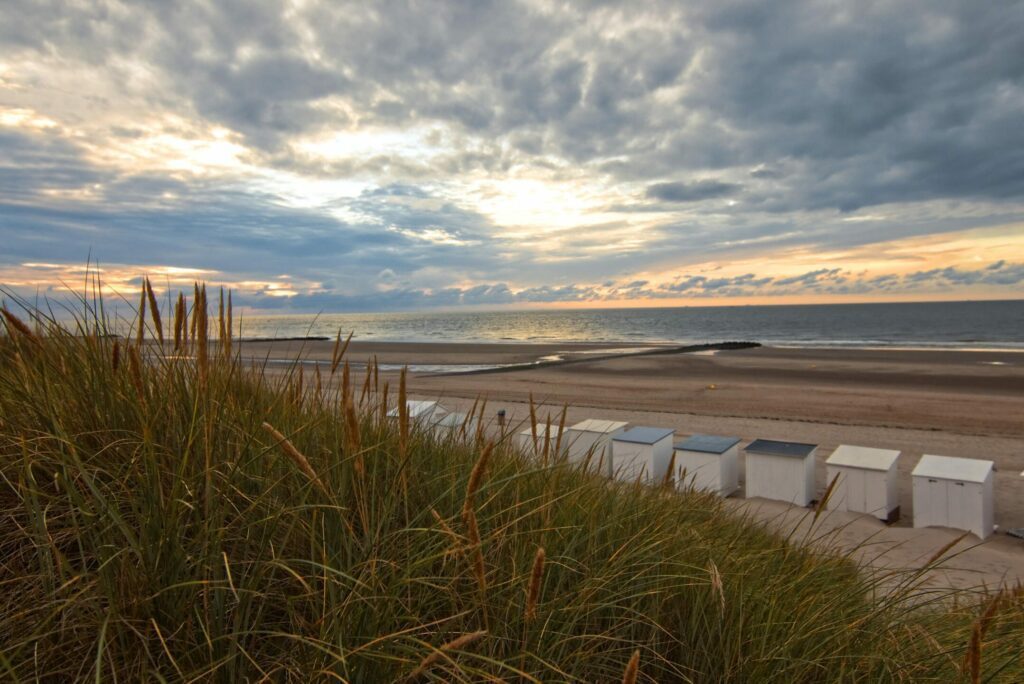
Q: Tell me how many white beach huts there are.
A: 9